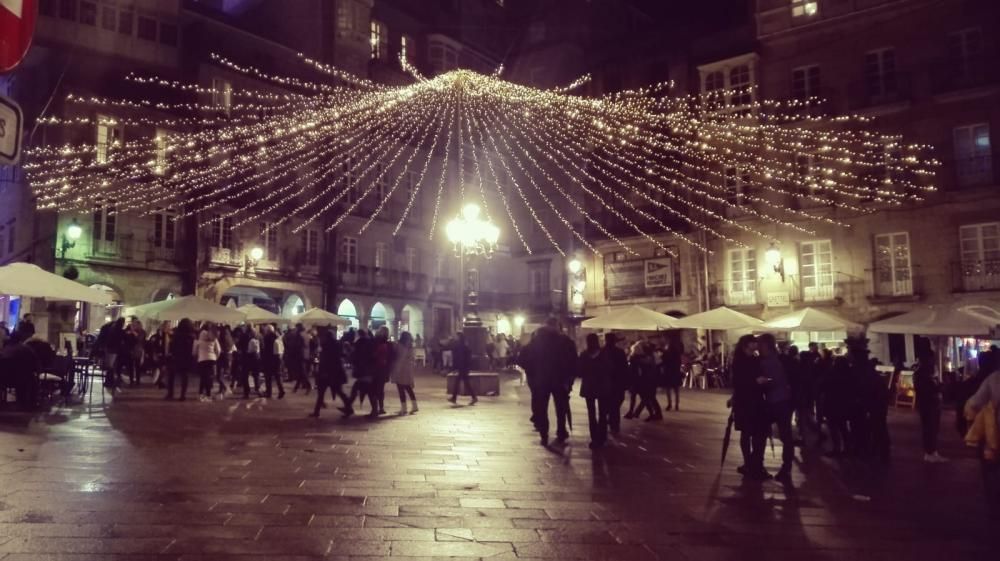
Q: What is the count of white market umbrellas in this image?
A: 8